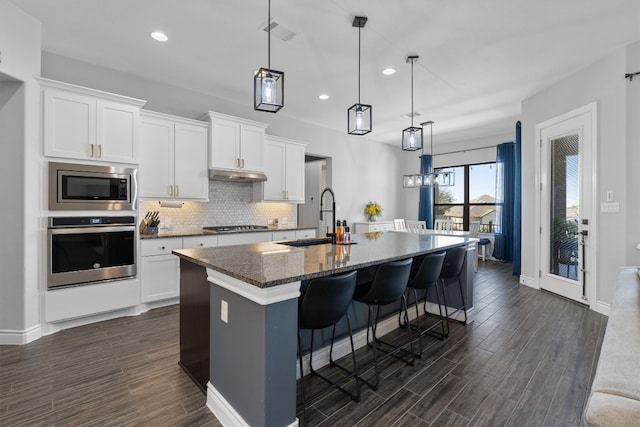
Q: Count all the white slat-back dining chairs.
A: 4